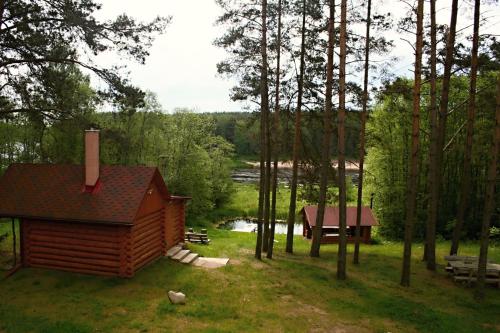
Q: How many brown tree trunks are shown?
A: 12